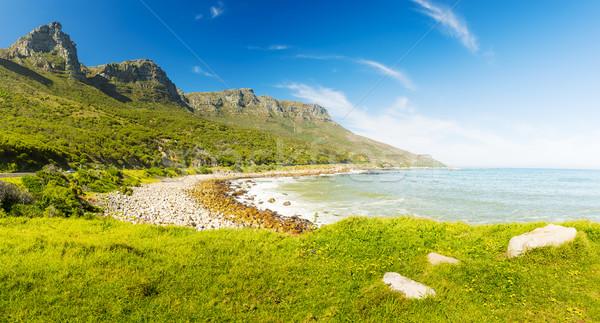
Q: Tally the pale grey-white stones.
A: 3